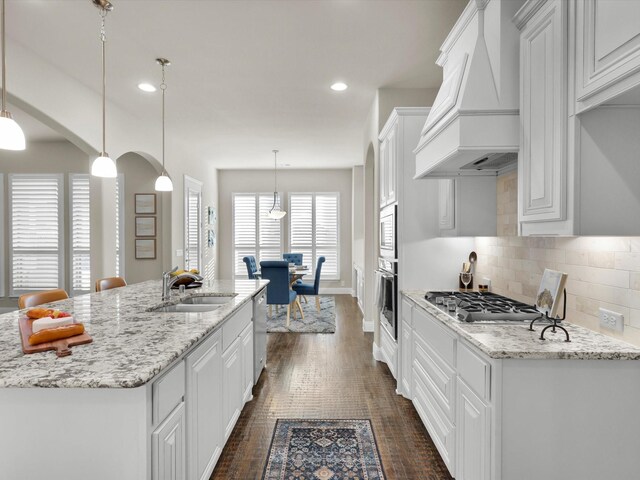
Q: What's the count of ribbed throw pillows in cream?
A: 0